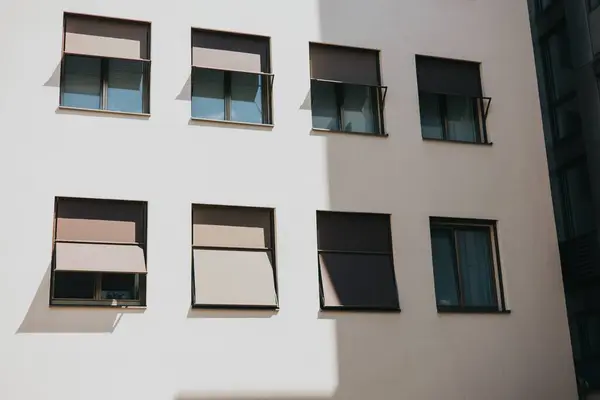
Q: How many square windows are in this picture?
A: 8